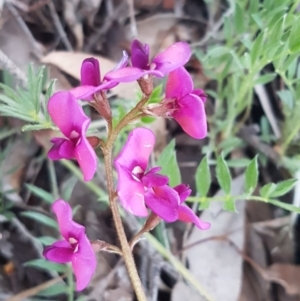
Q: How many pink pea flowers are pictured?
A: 7